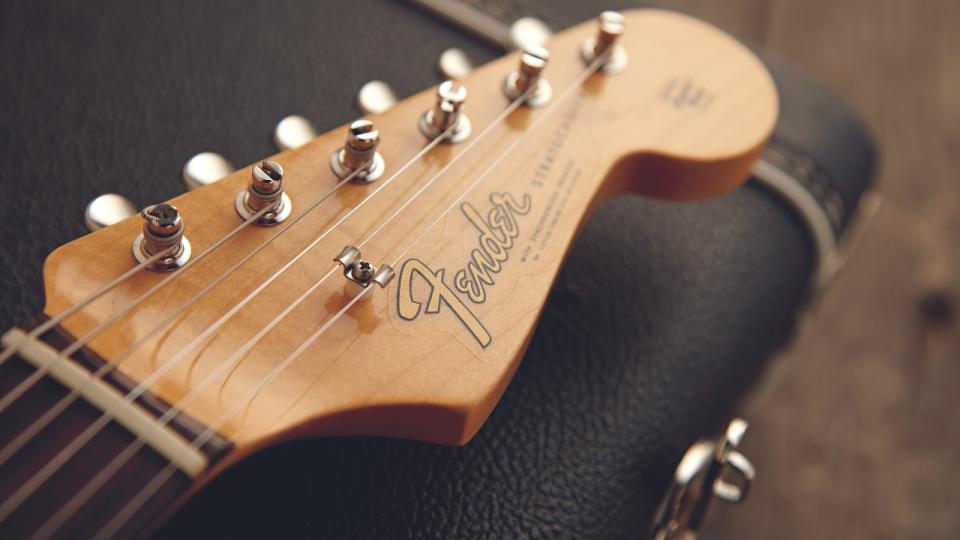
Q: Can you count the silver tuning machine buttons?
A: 6